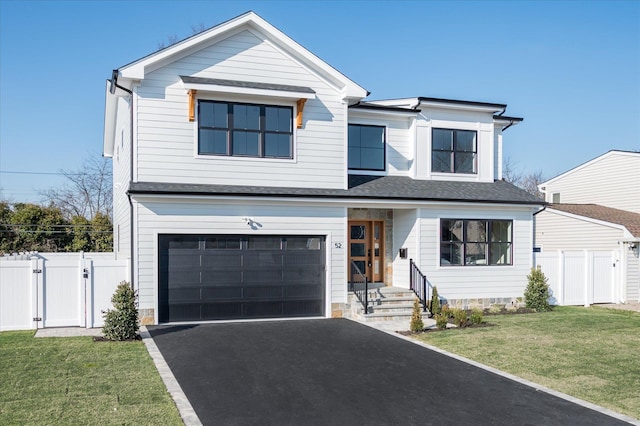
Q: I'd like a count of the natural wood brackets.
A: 2